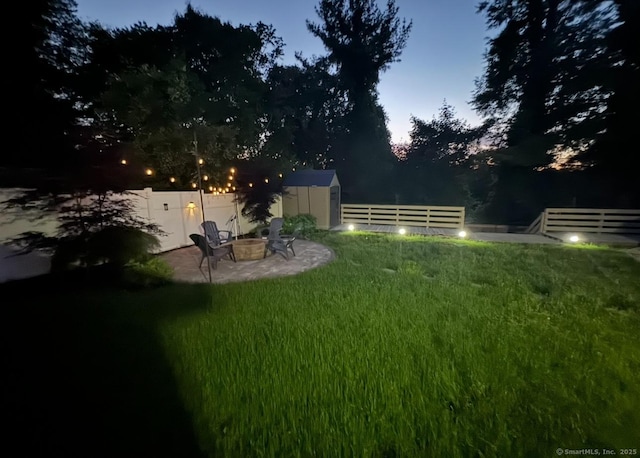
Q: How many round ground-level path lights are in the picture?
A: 4